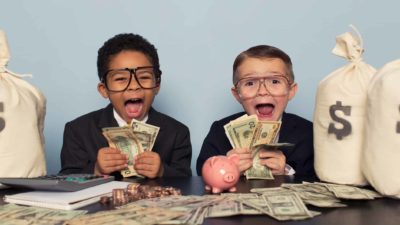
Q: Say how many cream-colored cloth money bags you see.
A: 3